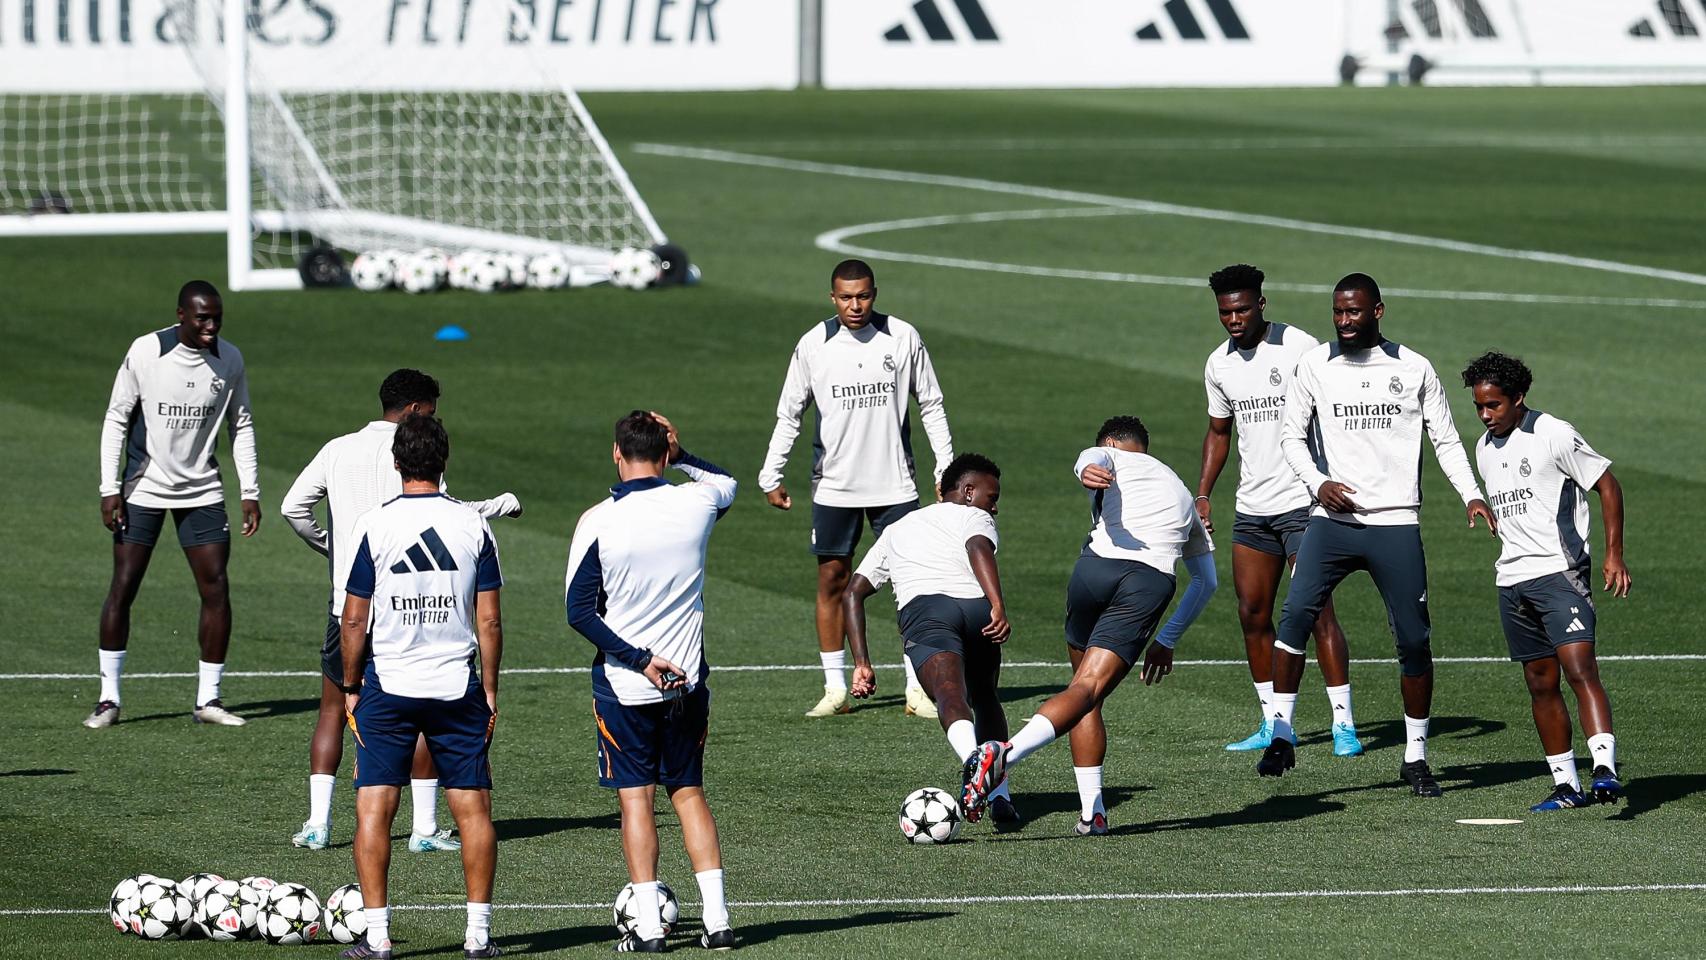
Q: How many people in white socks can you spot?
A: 10